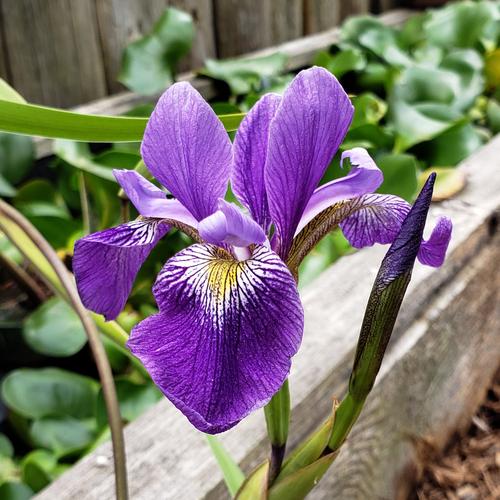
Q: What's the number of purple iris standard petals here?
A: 3